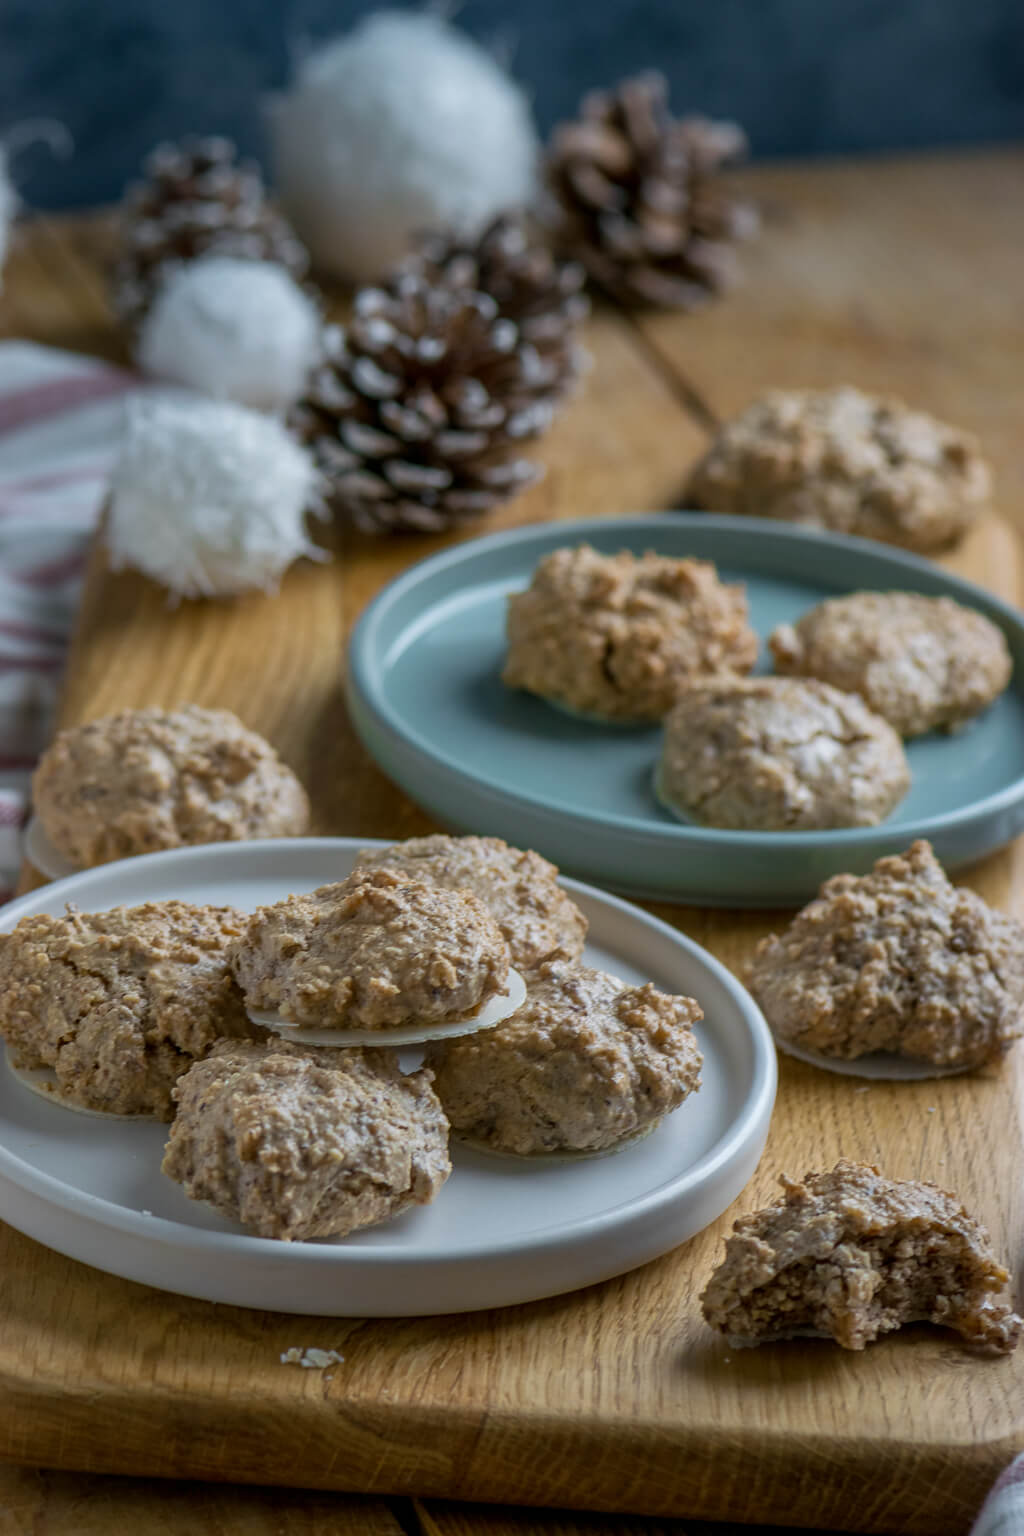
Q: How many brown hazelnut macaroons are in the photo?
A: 12